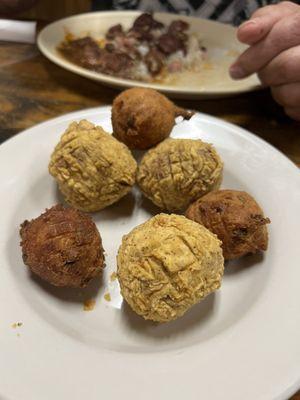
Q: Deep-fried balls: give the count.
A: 6